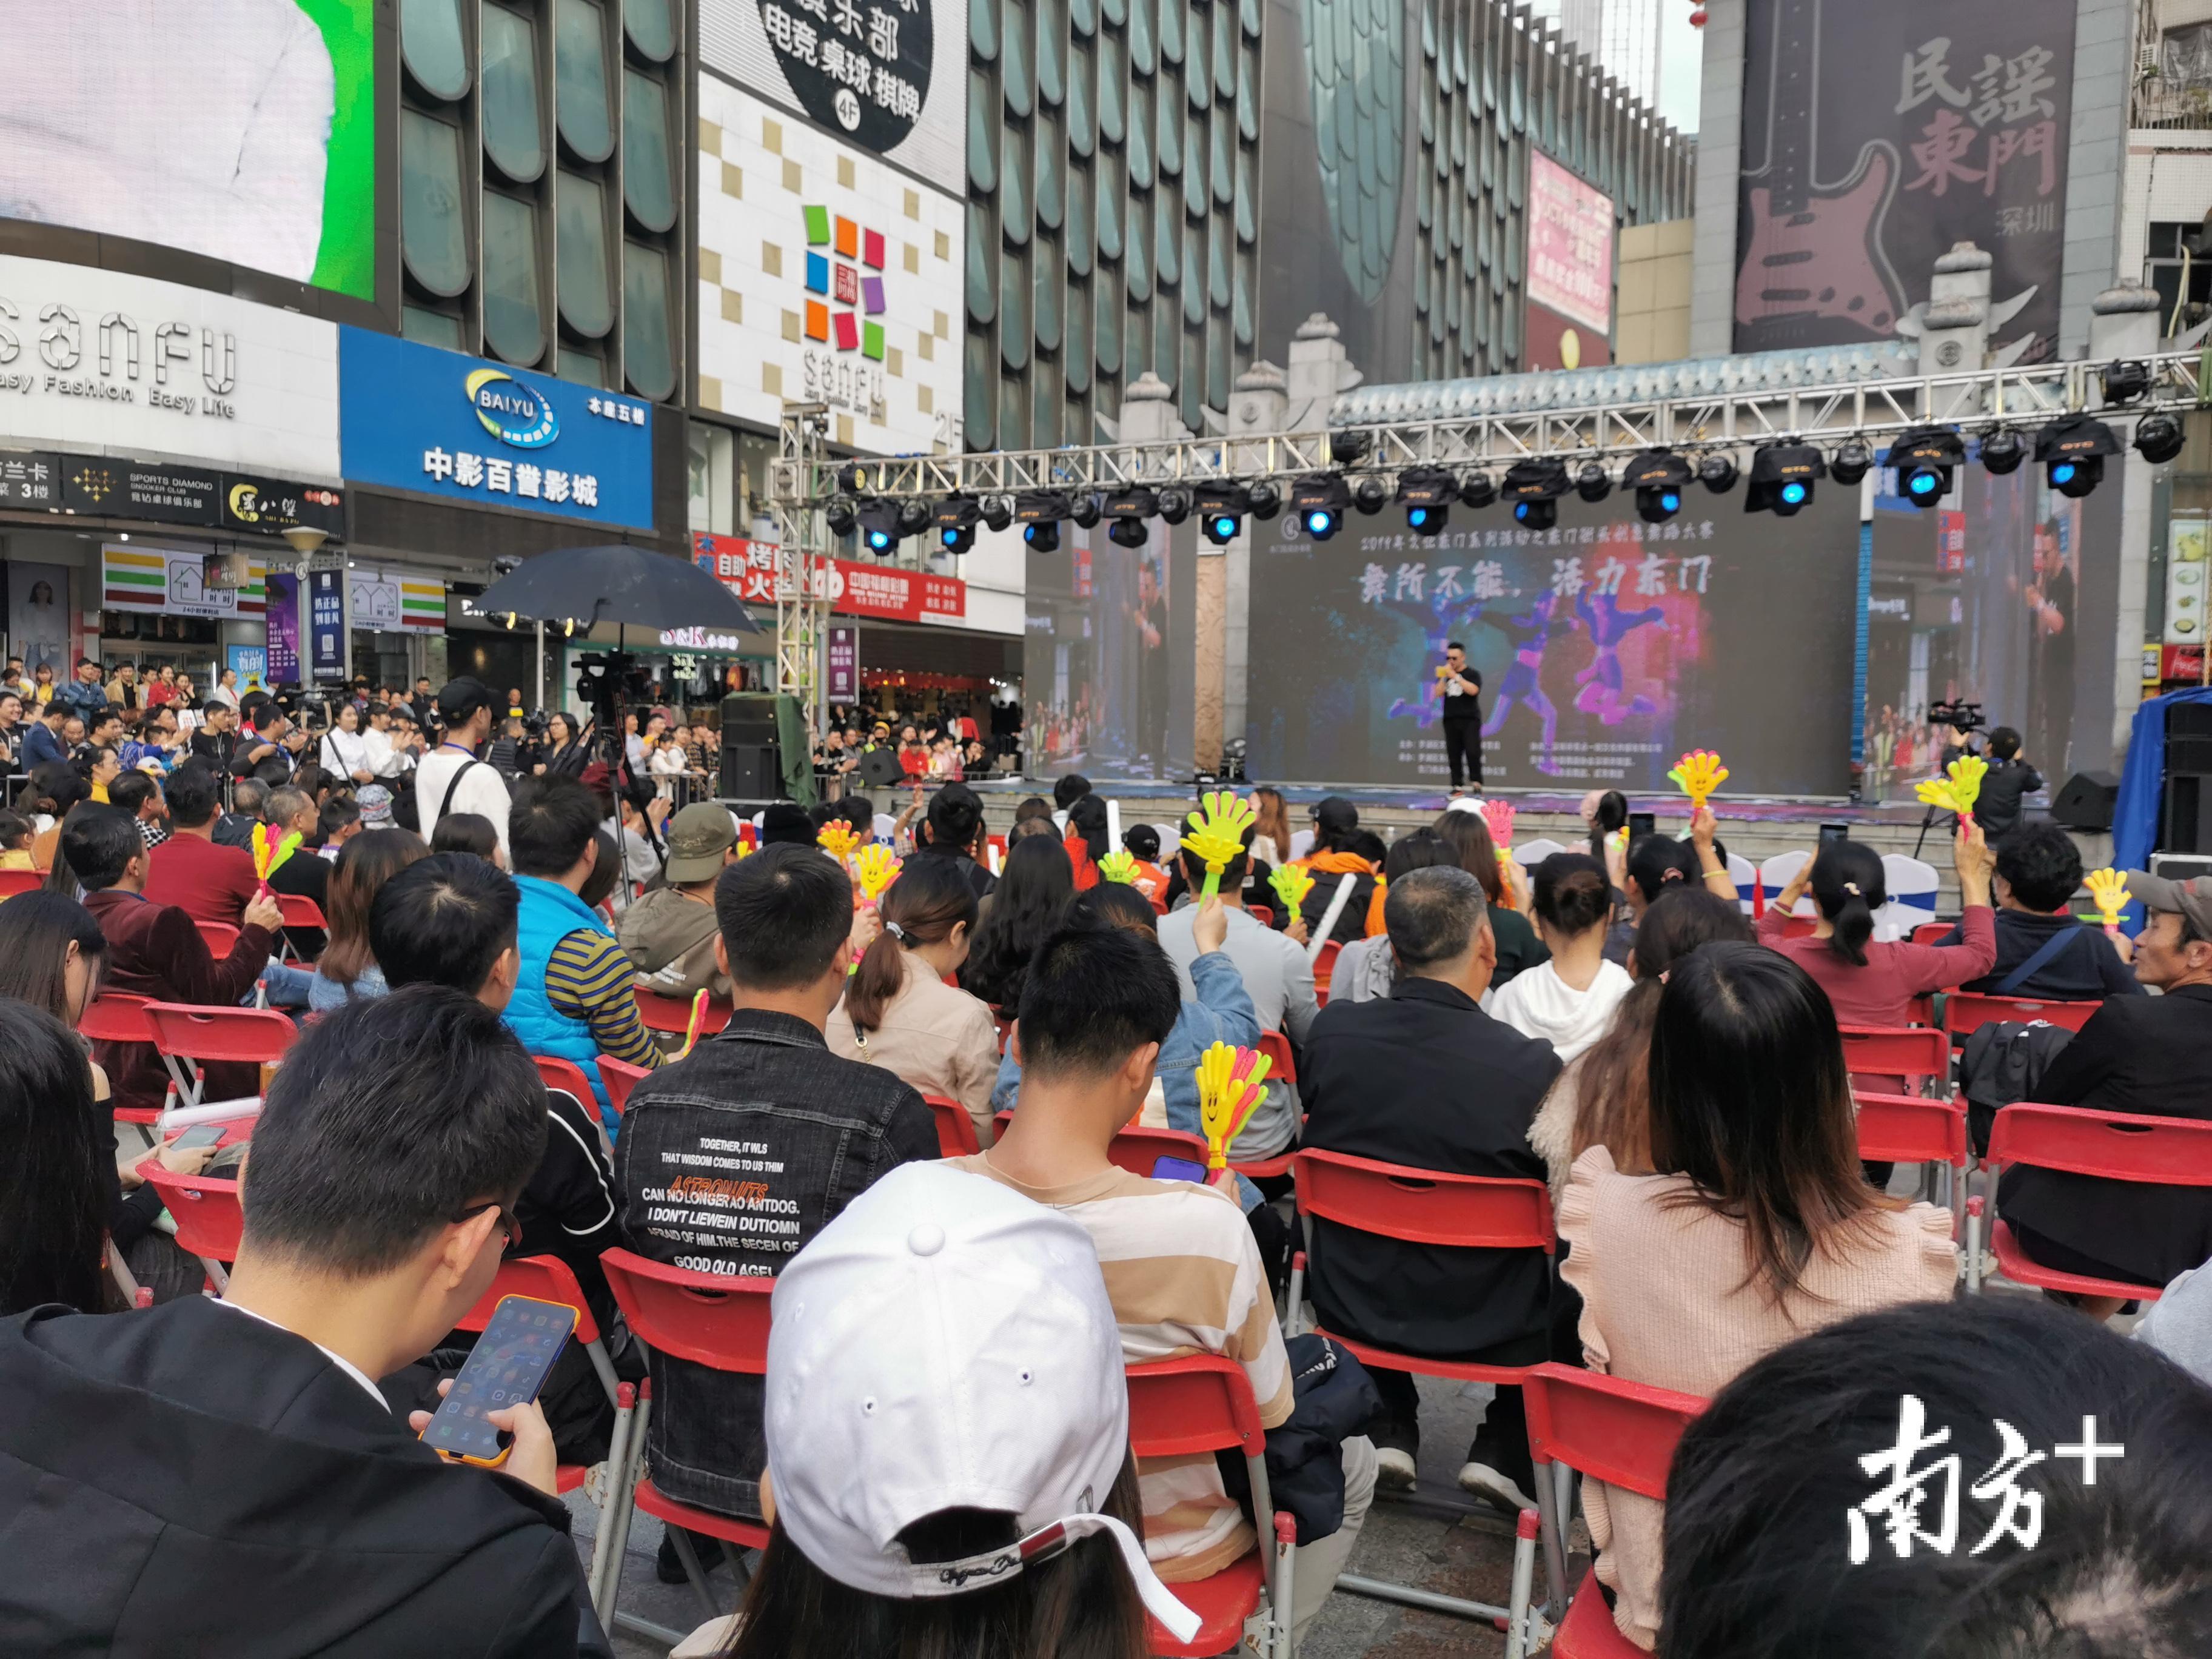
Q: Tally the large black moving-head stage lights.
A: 12